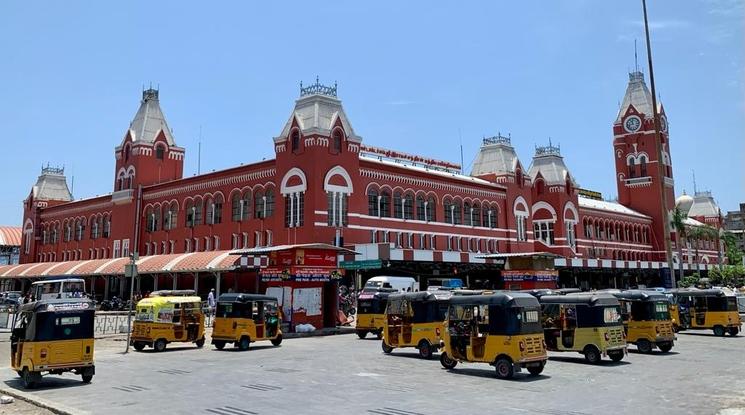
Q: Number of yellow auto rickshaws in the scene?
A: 9